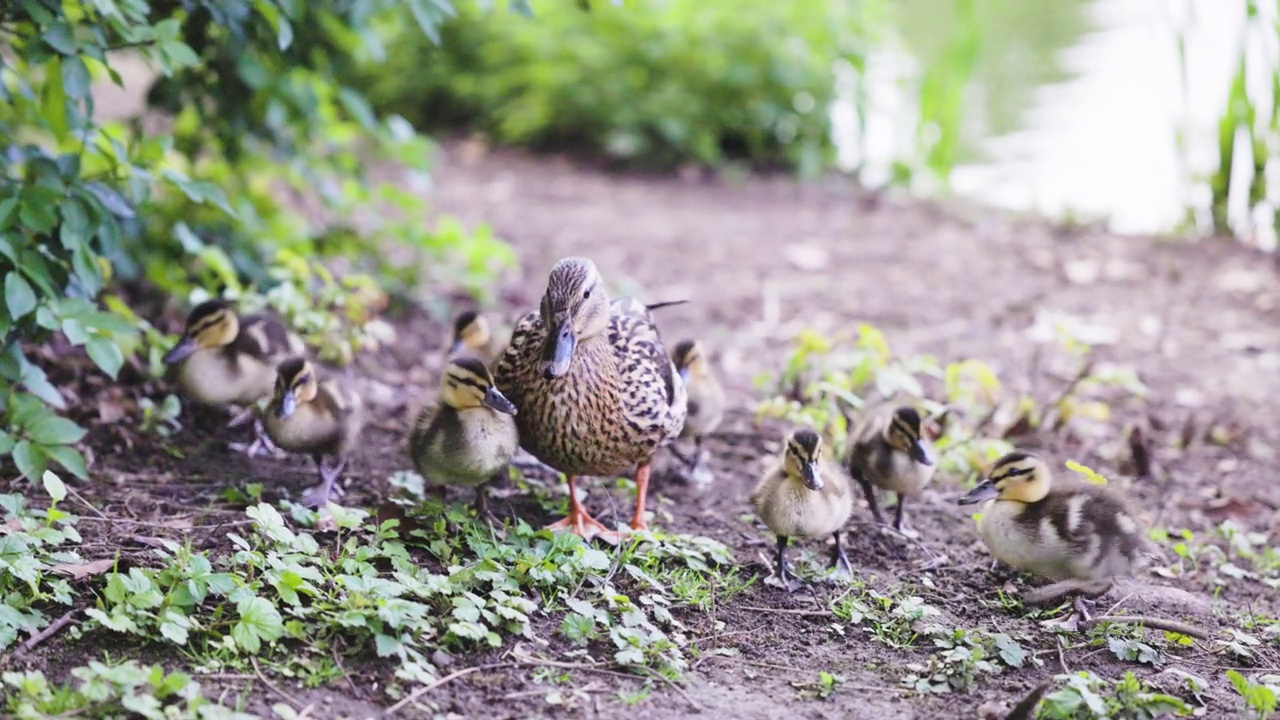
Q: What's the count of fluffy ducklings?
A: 8